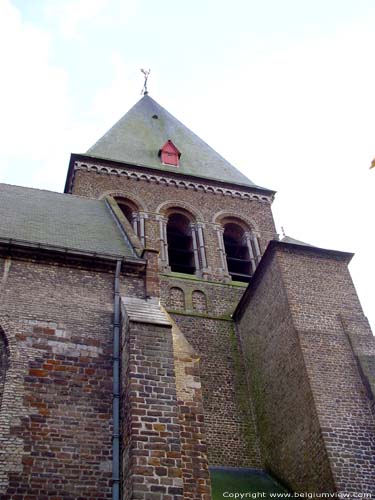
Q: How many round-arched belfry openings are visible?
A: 3